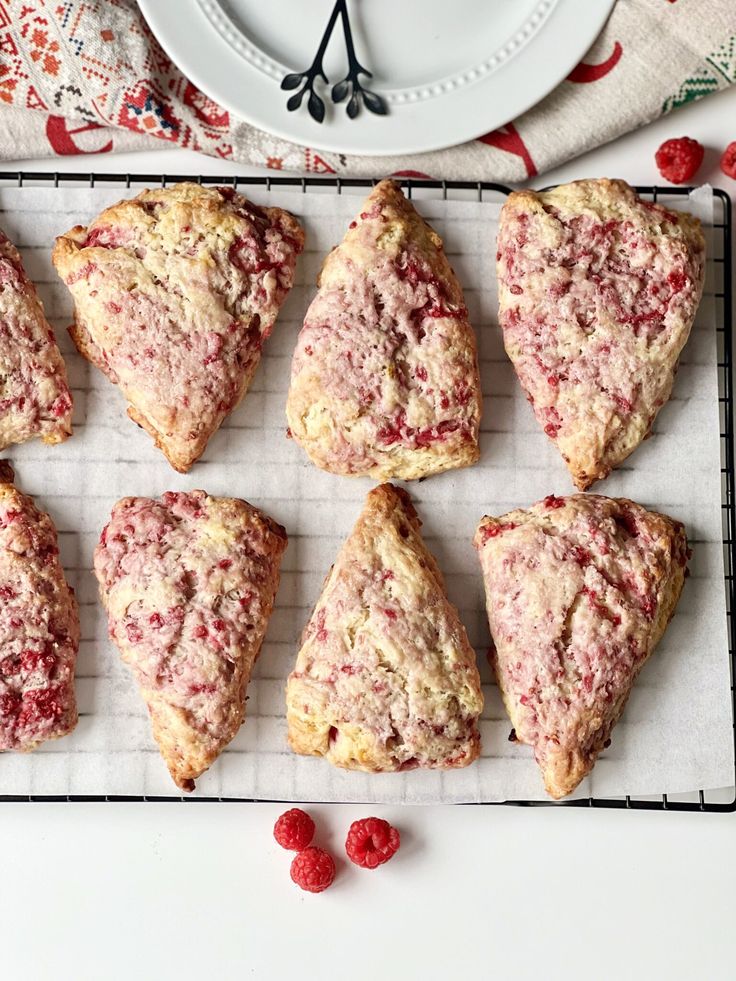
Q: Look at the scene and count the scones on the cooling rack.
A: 8